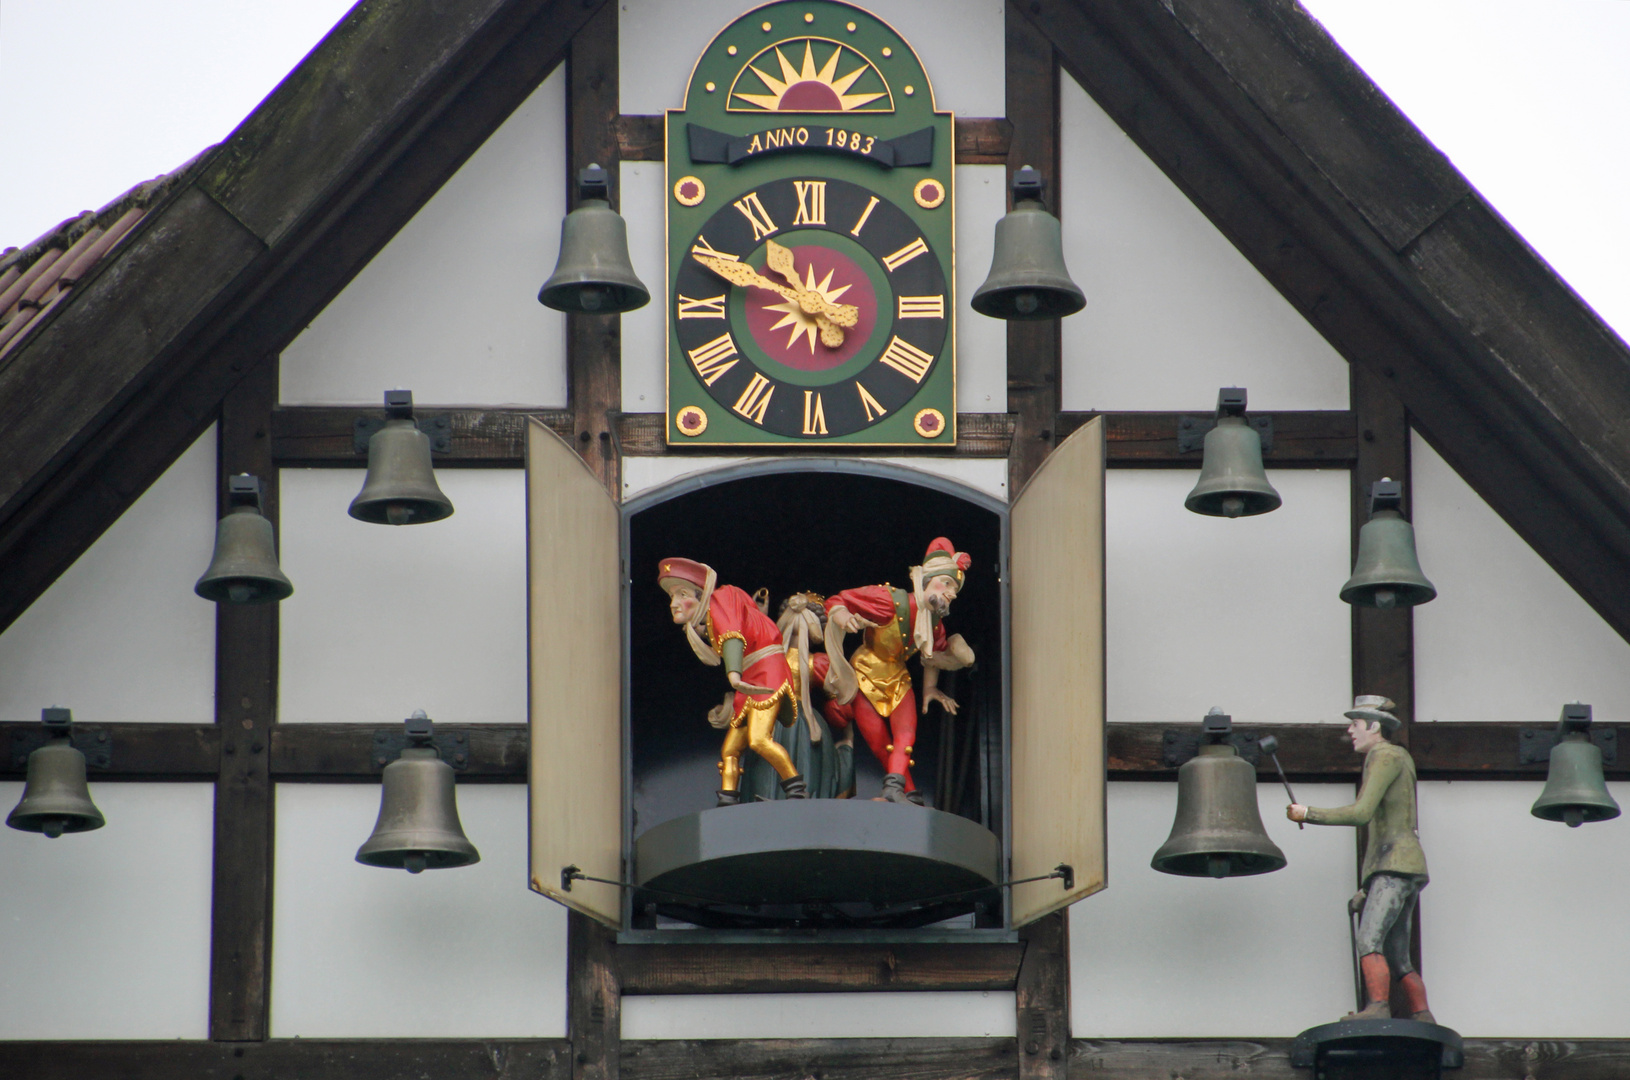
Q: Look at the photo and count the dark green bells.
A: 10